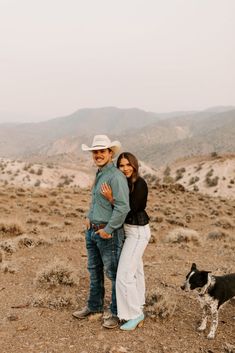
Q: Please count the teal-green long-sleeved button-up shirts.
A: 1